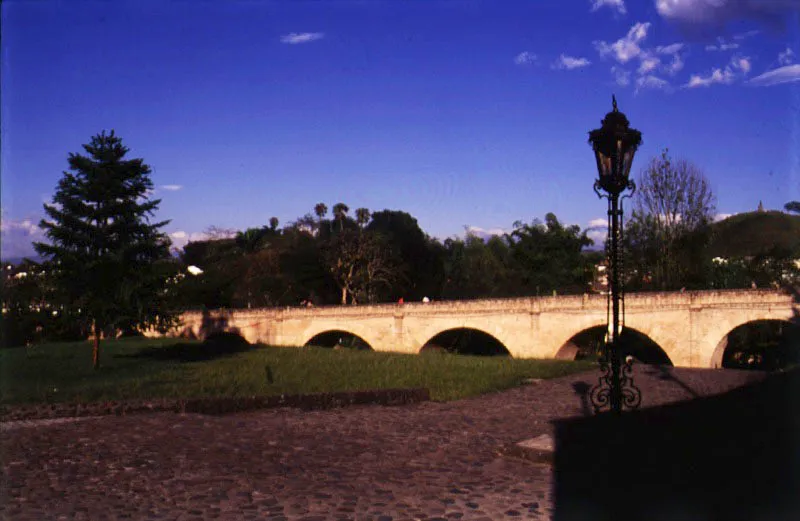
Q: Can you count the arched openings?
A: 5